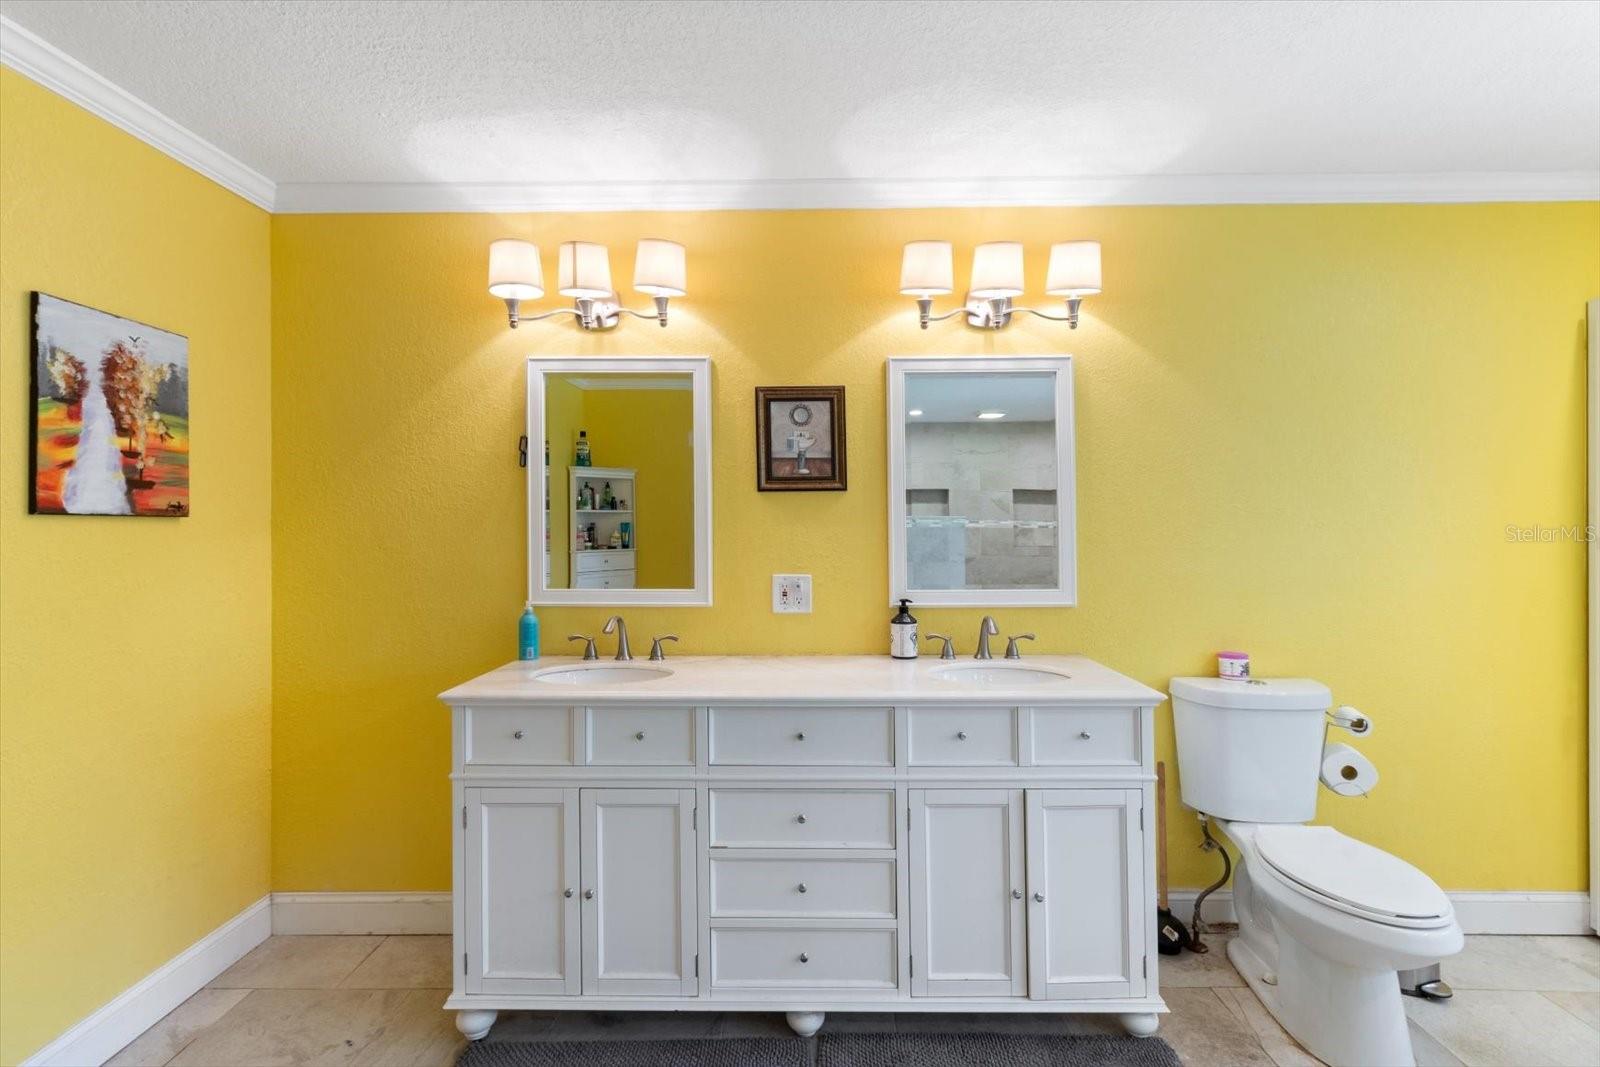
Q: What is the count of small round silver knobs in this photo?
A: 12